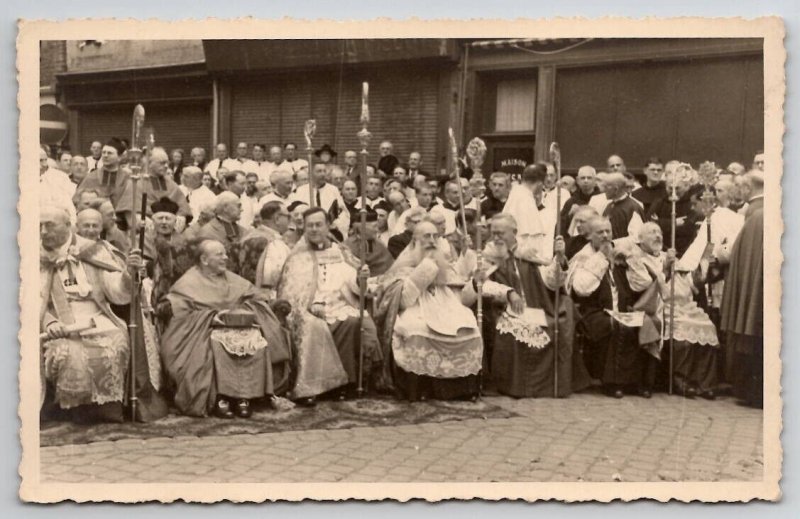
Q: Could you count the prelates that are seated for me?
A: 7